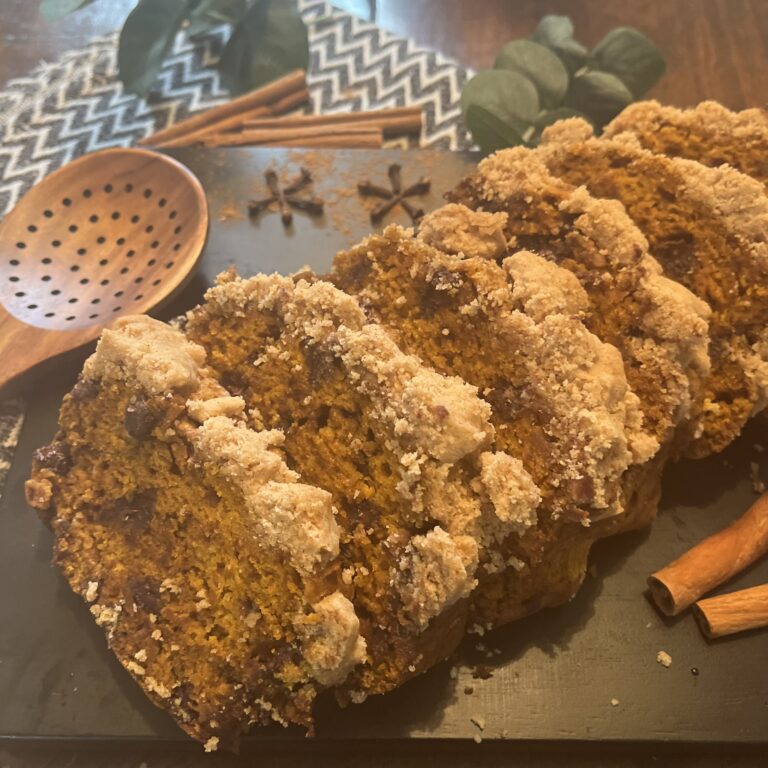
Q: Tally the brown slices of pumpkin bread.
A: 6